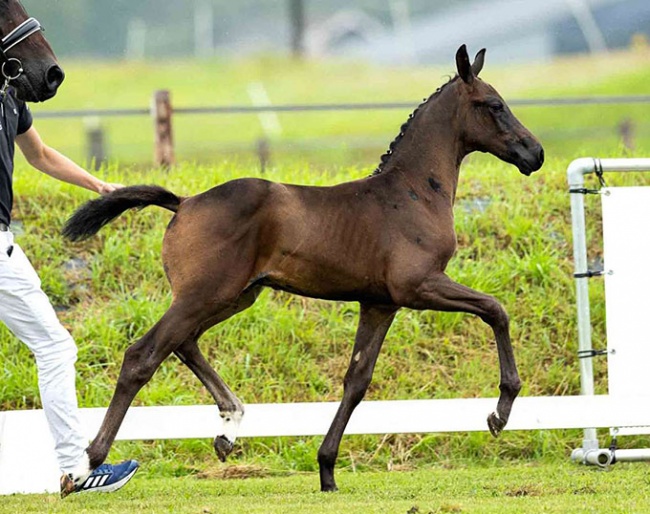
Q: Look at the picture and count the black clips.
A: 5